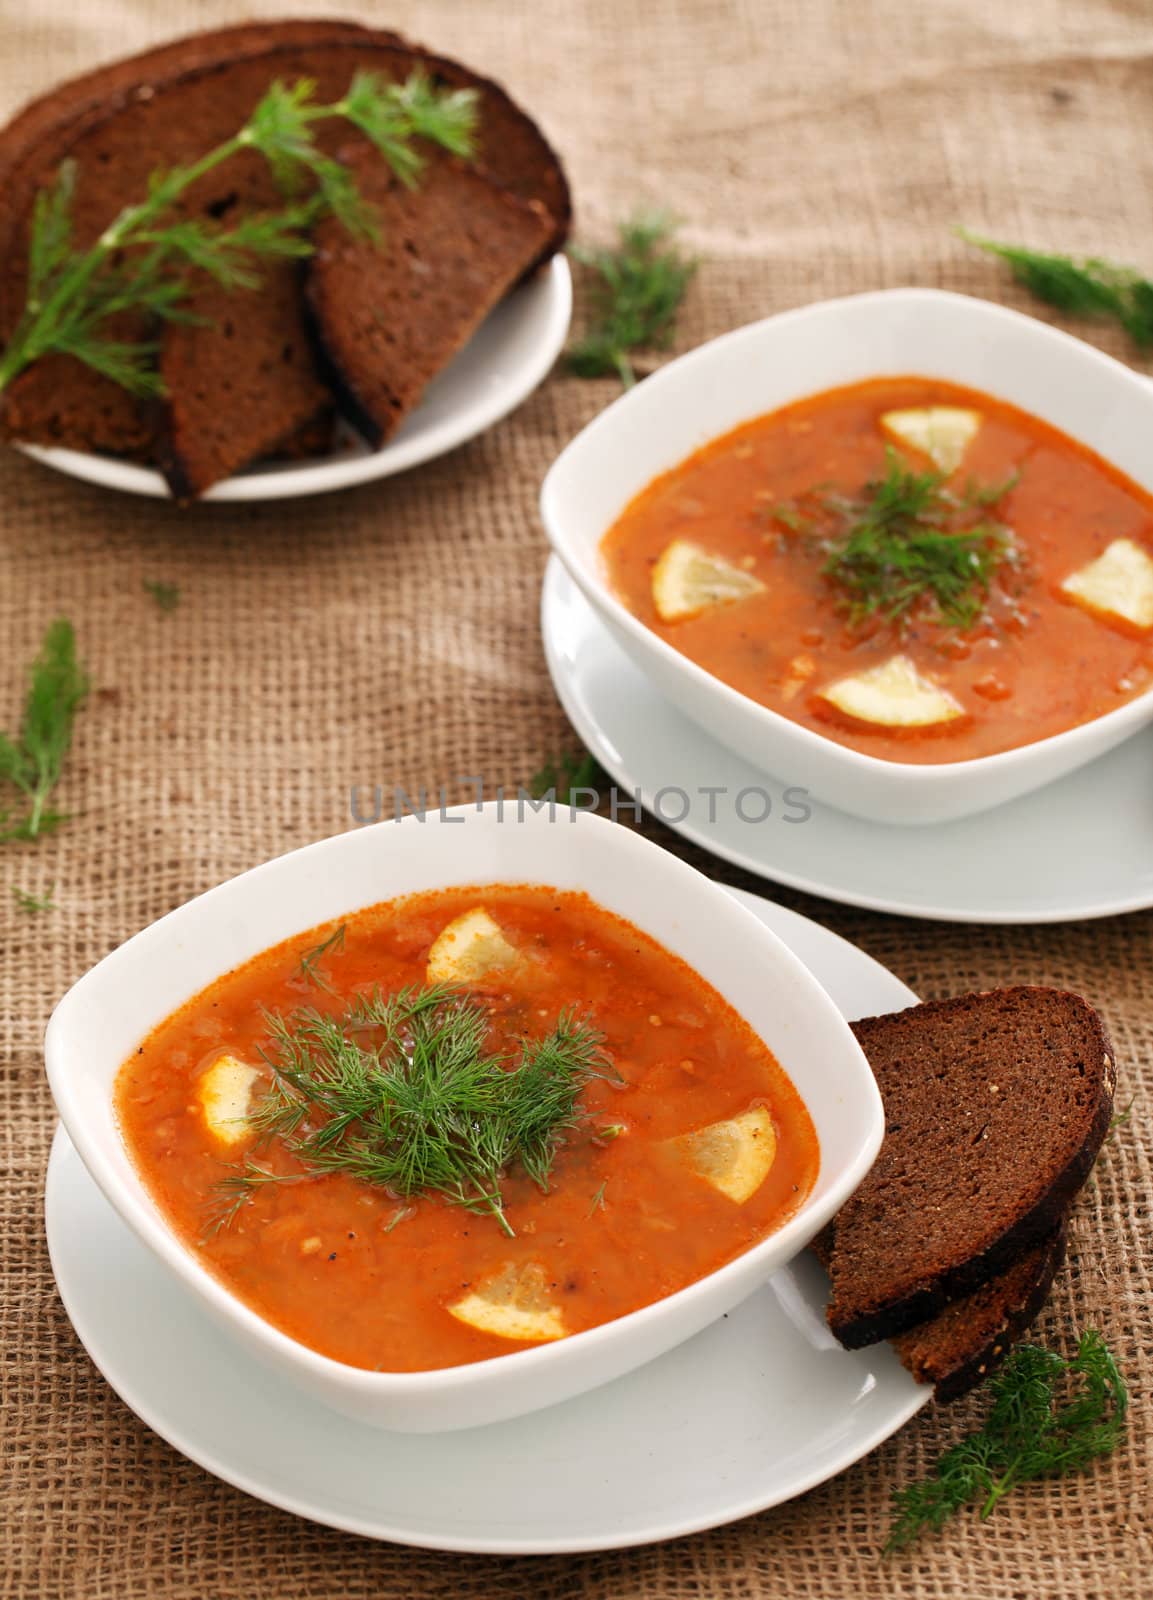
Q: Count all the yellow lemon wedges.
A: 8